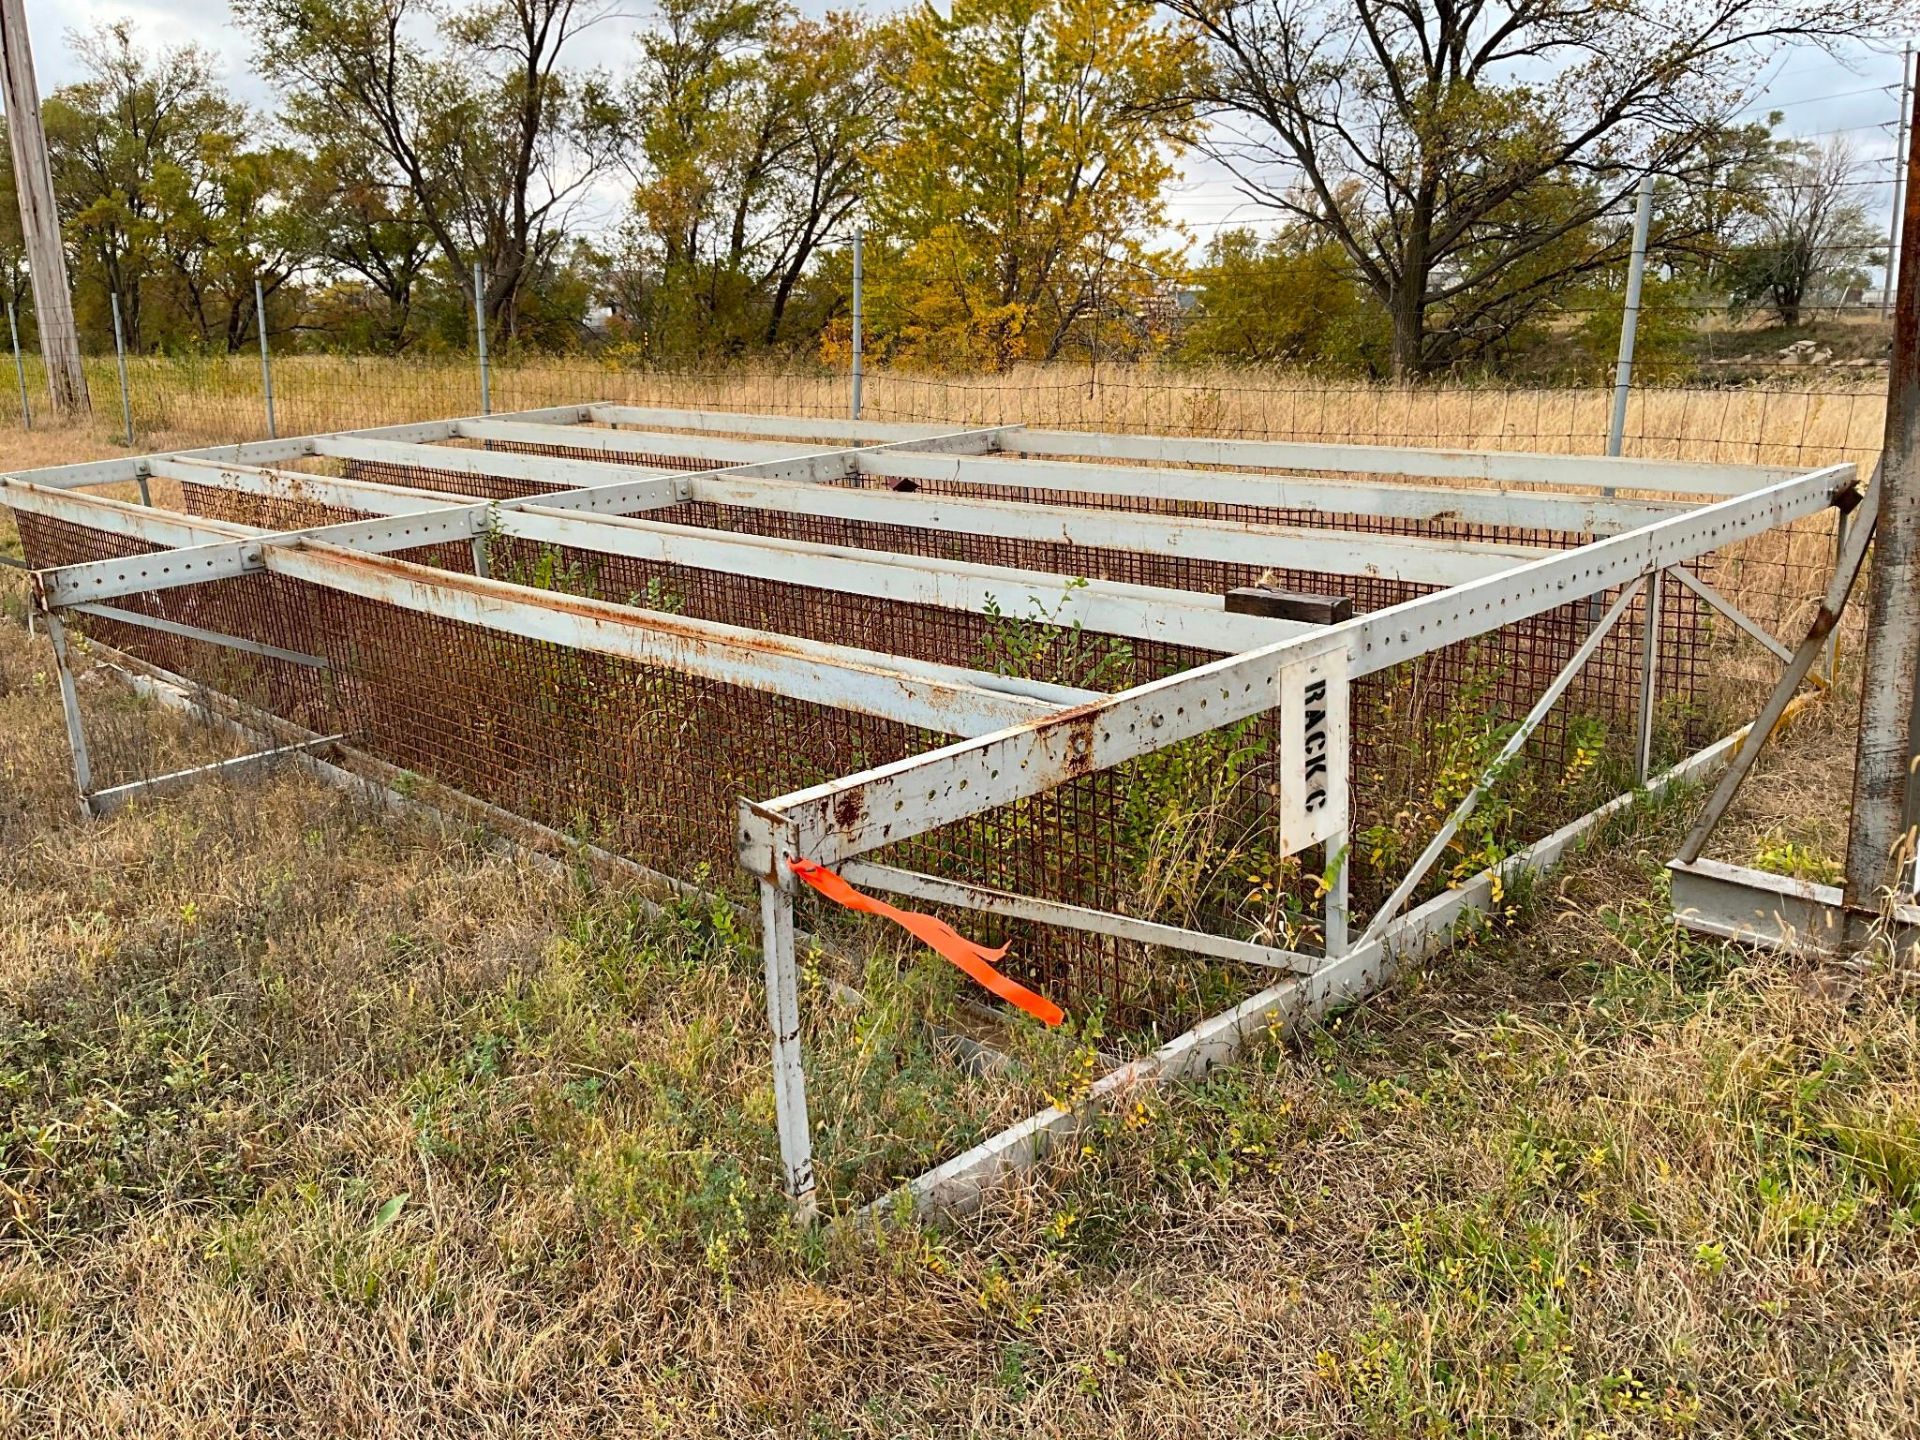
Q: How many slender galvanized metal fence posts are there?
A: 6